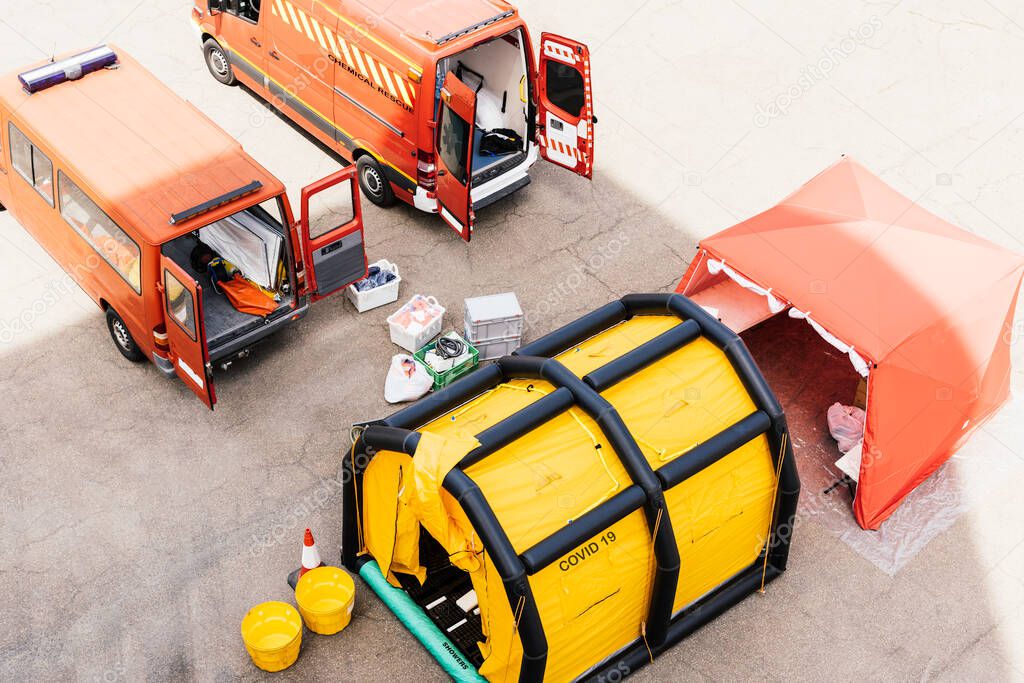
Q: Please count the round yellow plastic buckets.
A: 2